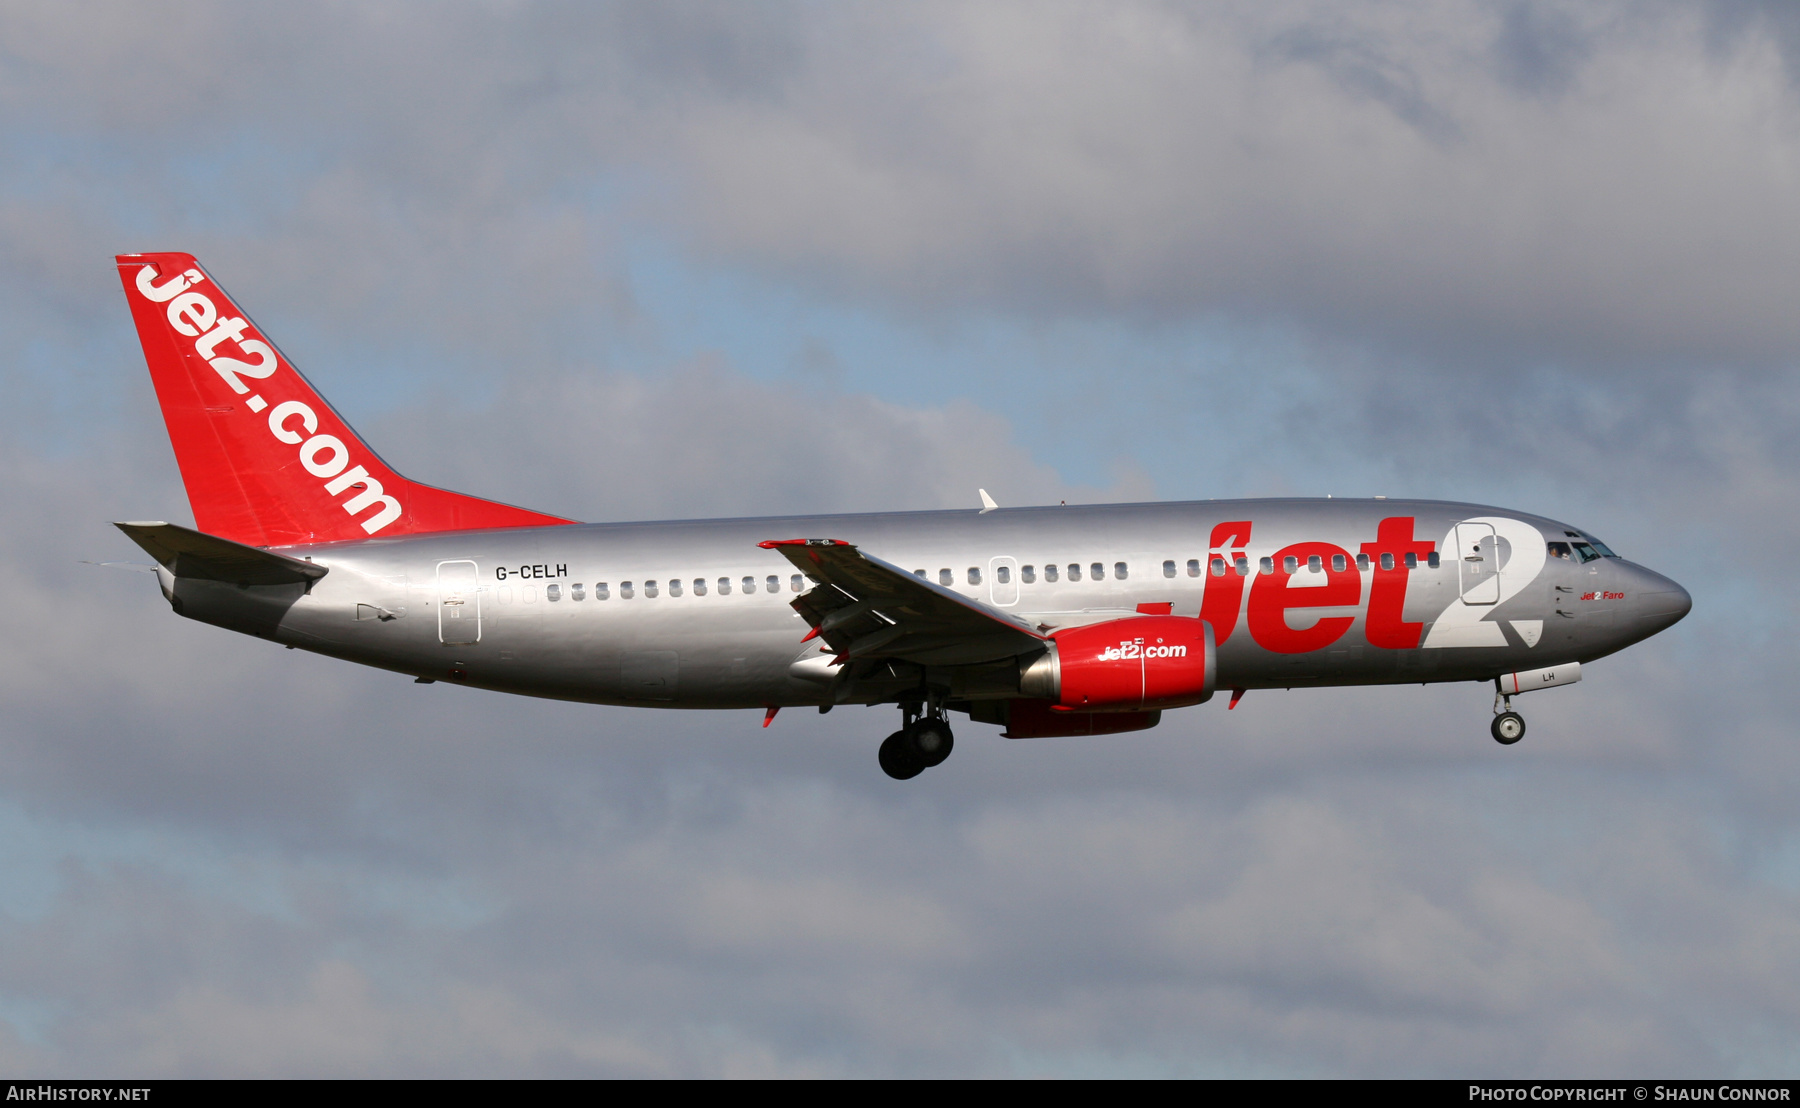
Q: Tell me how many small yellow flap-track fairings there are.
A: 0